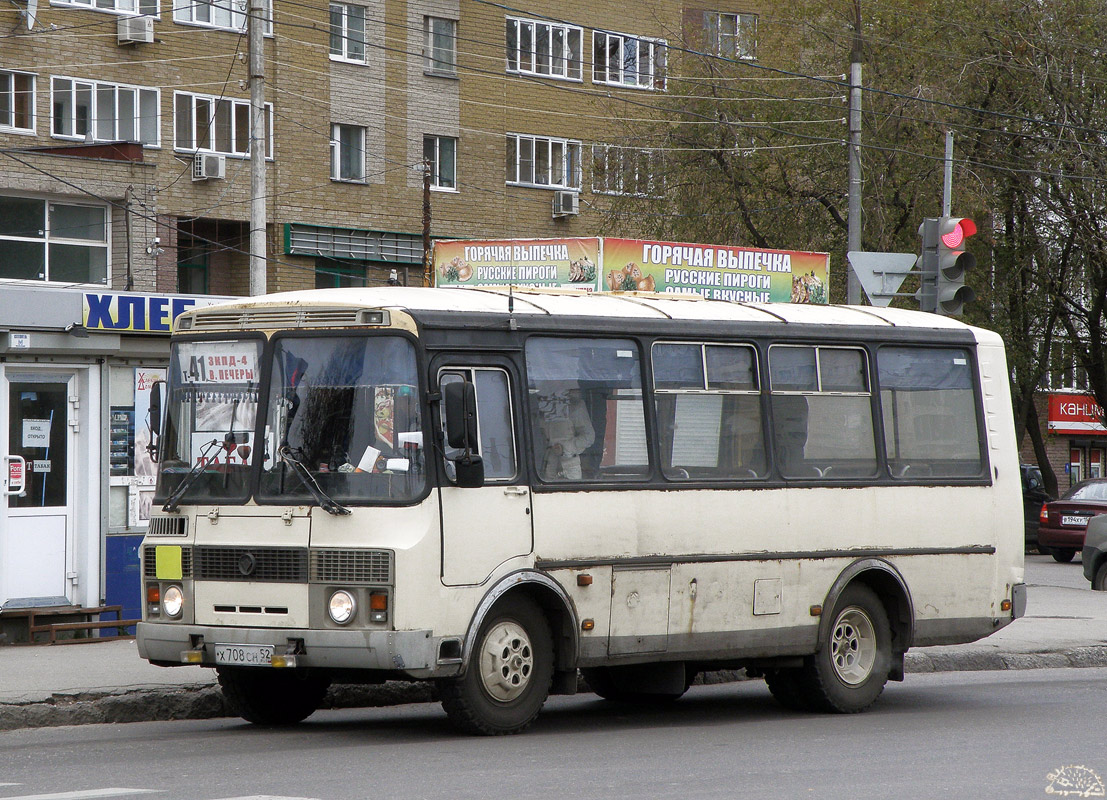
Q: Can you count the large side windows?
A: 4